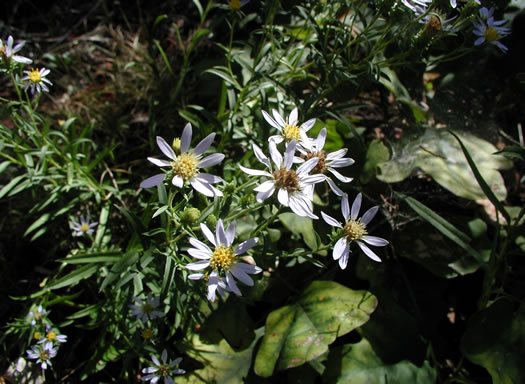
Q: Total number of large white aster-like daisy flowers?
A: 6